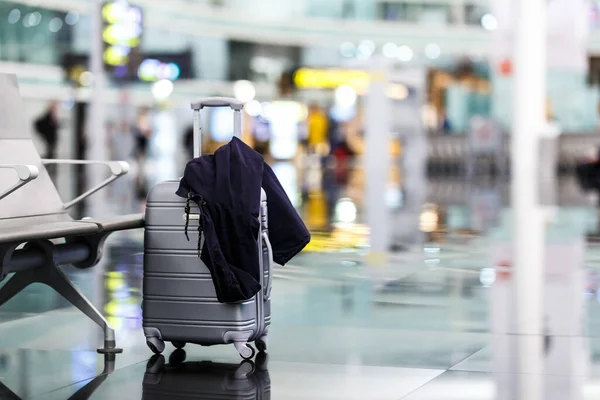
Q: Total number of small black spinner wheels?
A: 4